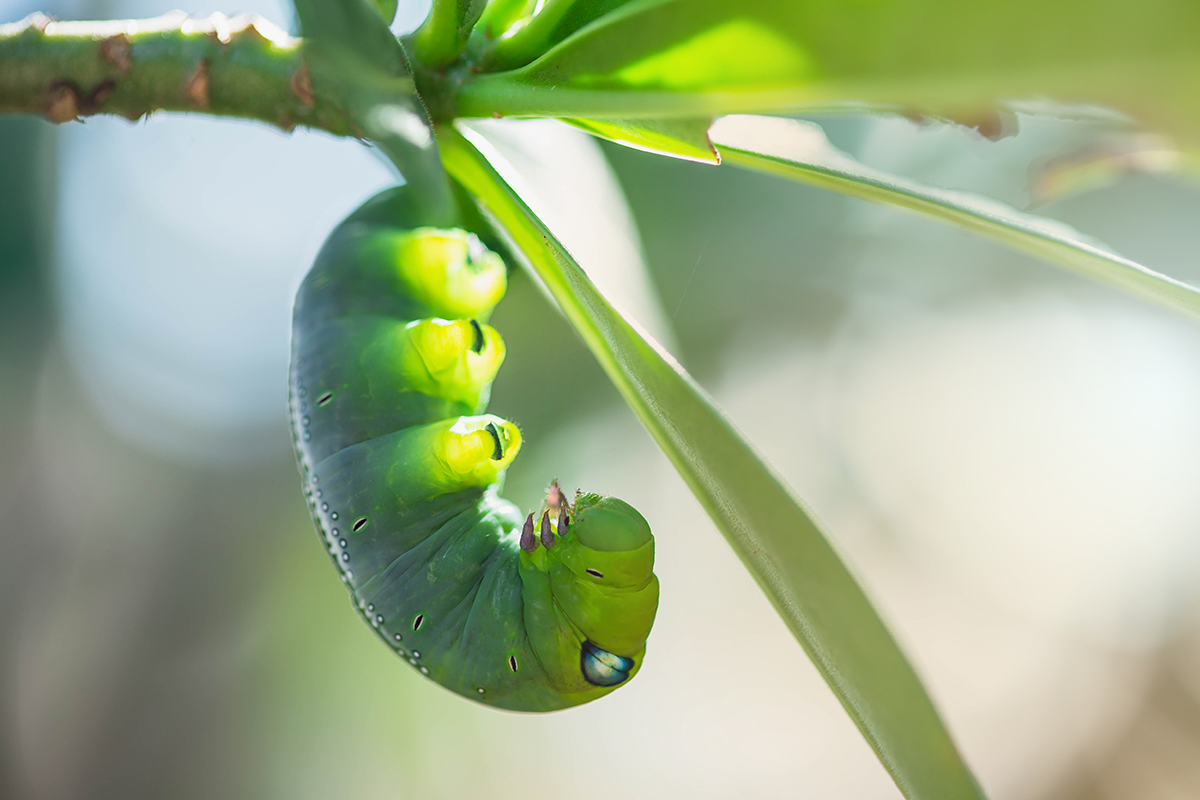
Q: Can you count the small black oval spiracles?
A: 5